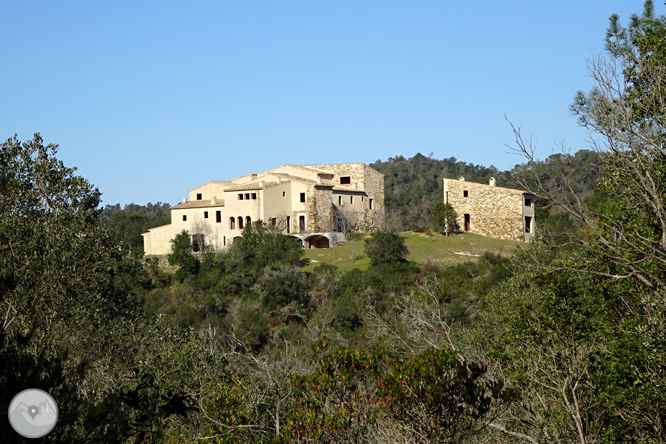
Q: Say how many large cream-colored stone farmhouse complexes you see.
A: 1